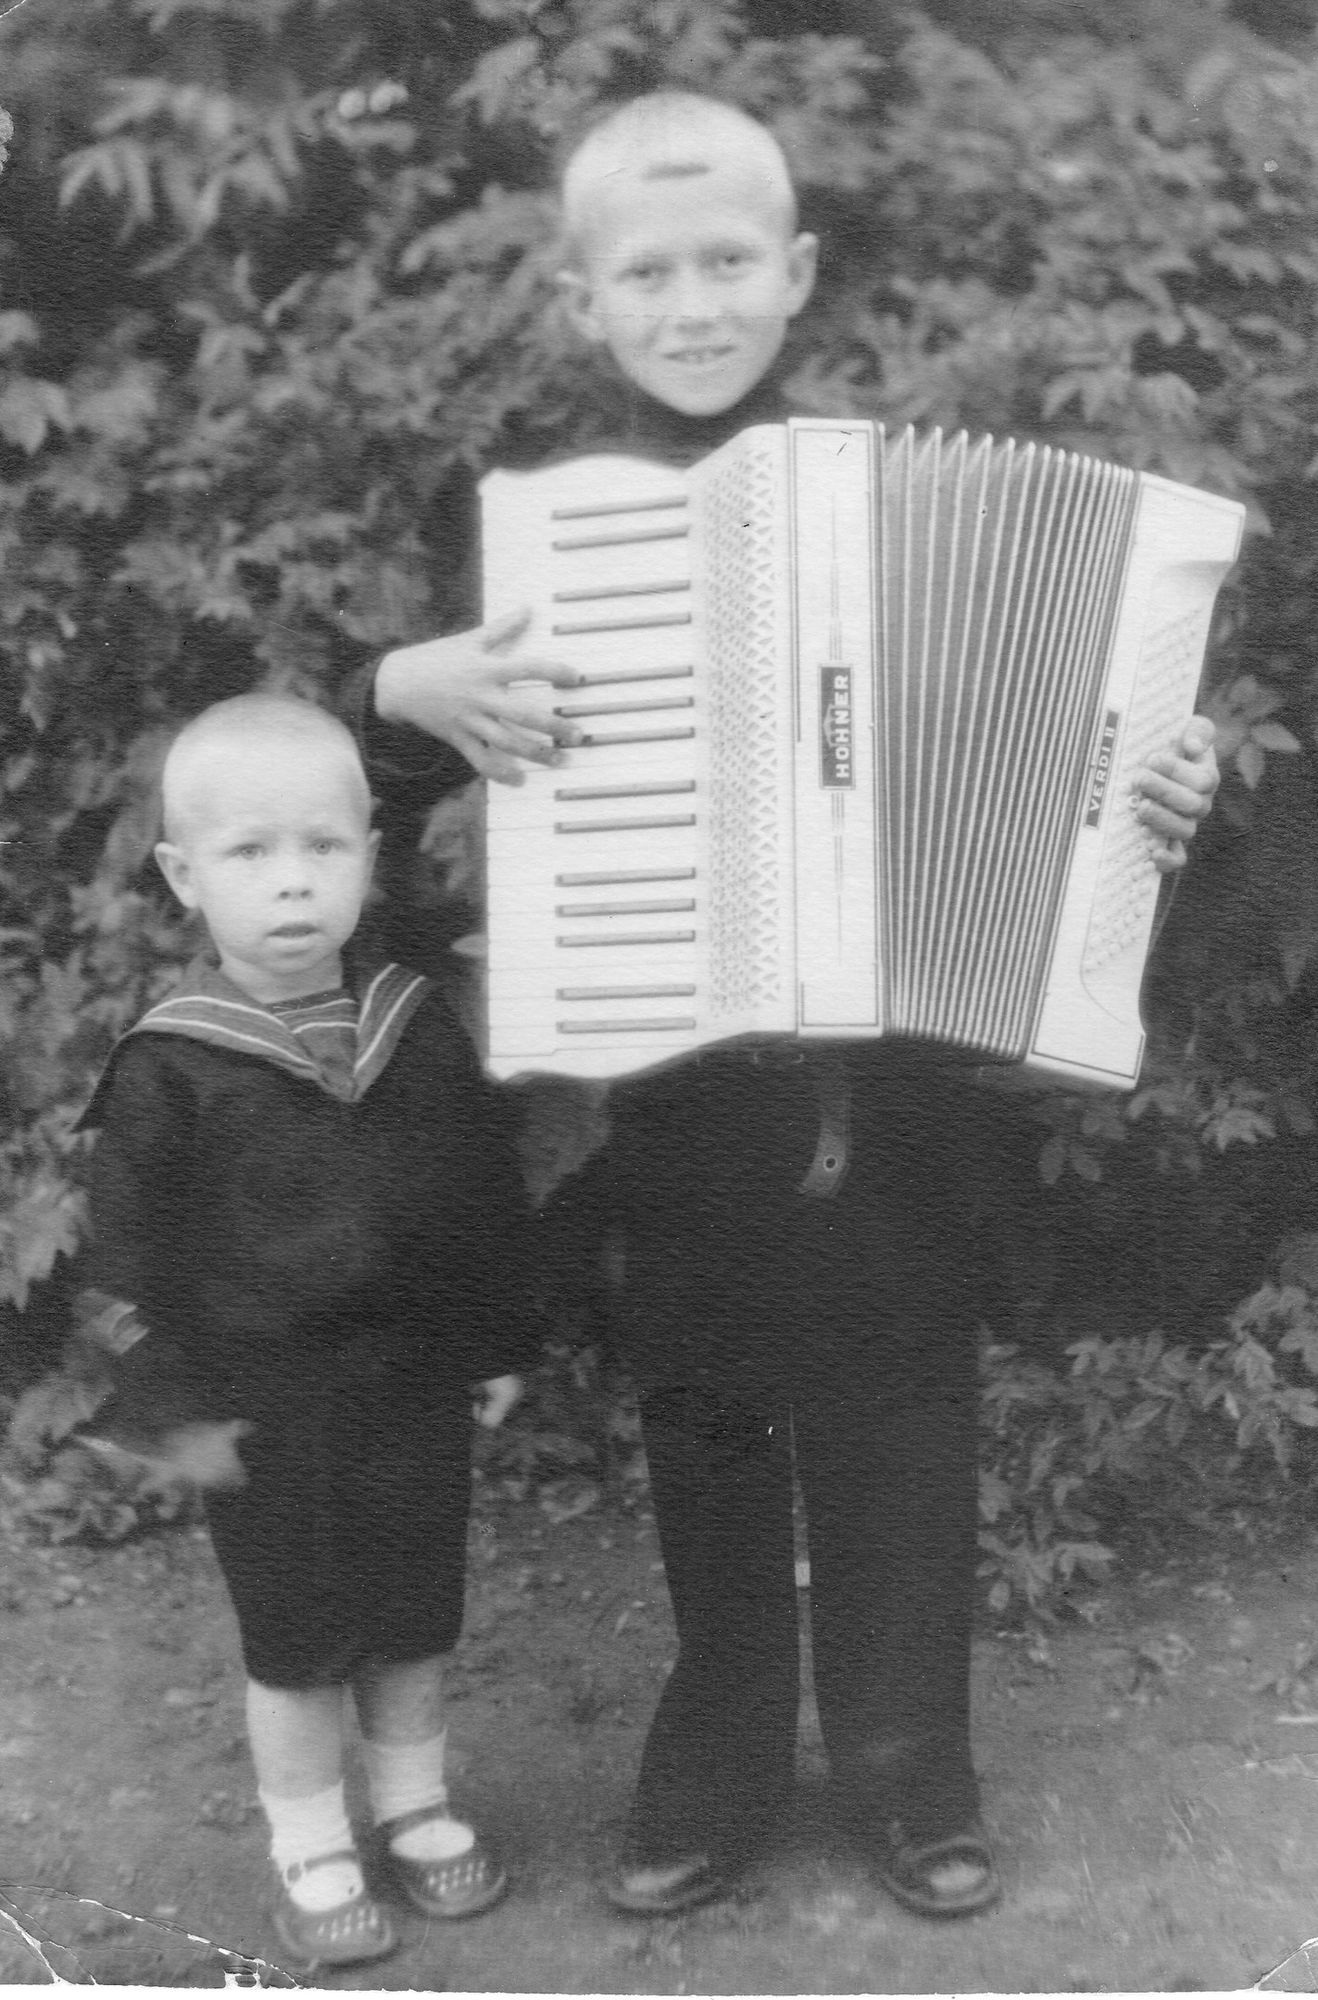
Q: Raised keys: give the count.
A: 14